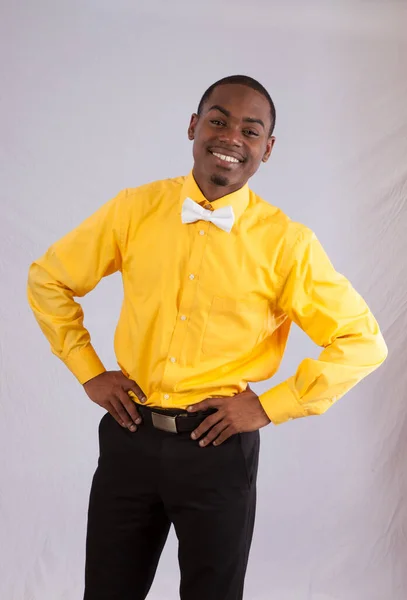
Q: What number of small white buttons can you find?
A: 5